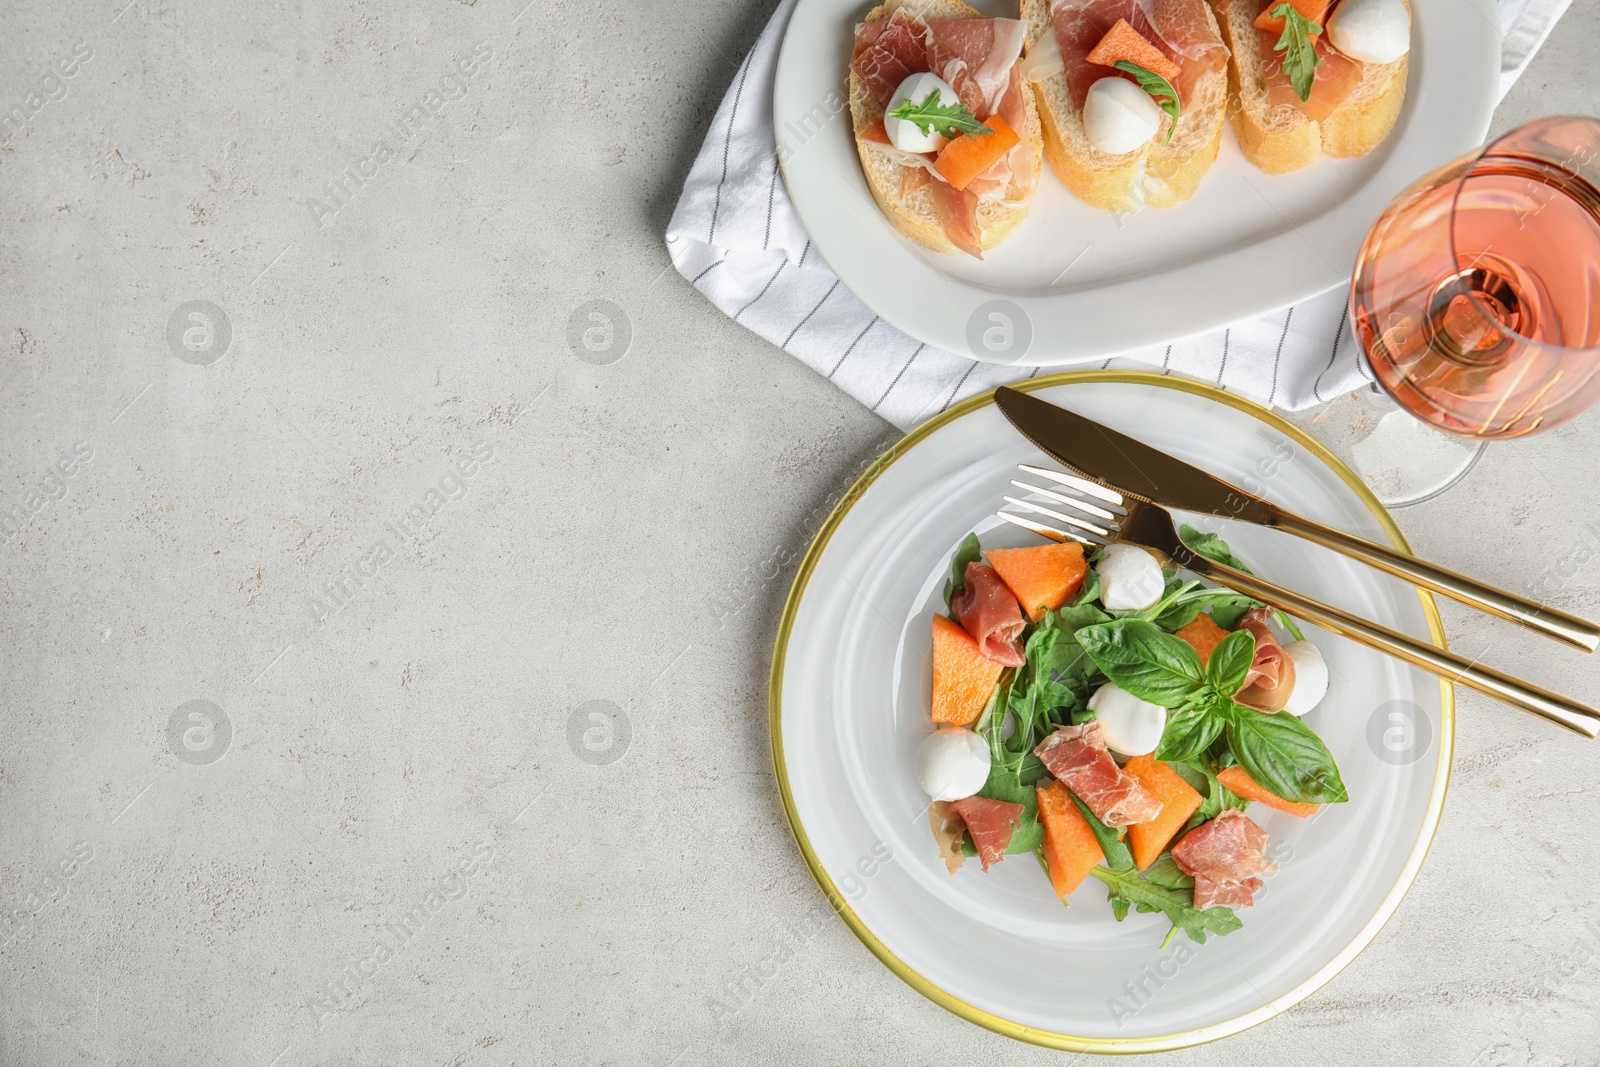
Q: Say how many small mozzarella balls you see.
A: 7